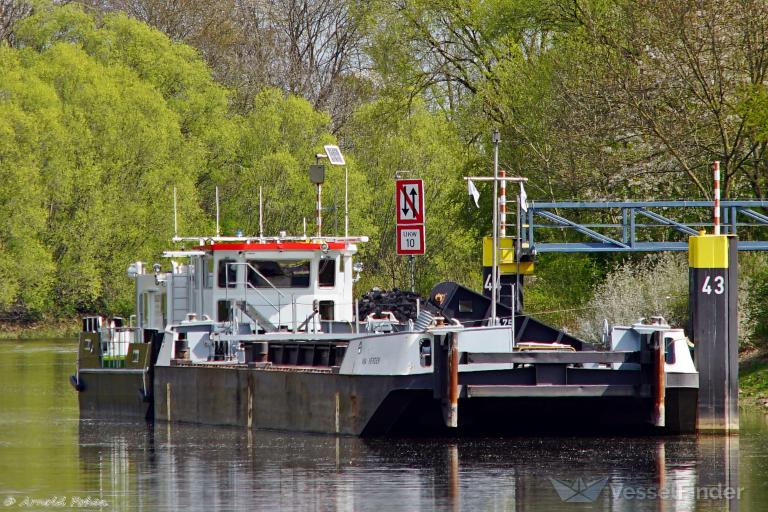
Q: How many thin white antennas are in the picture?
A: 5